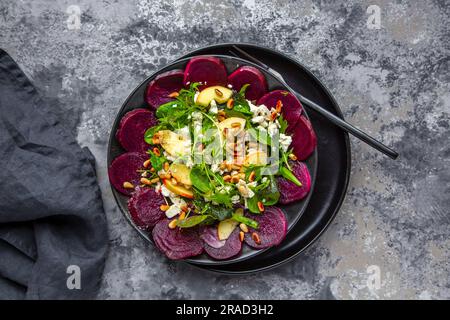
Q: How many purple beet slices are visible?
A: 12